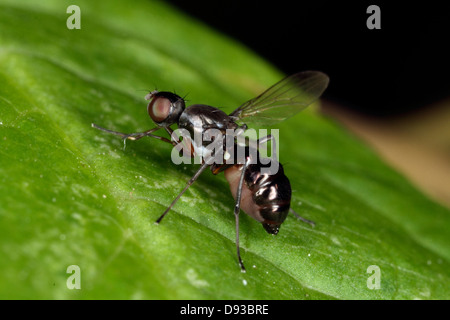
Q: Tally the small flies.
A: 1